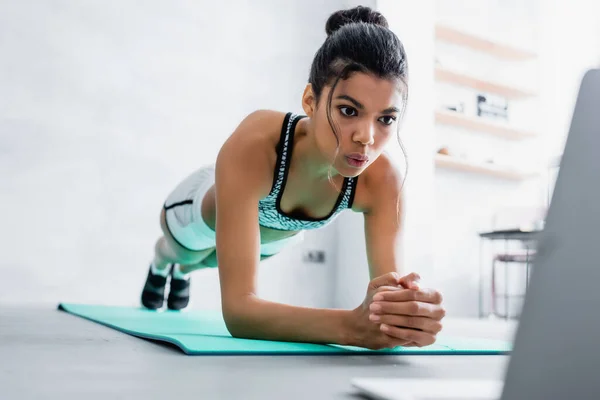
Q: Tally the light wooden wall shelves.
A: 4